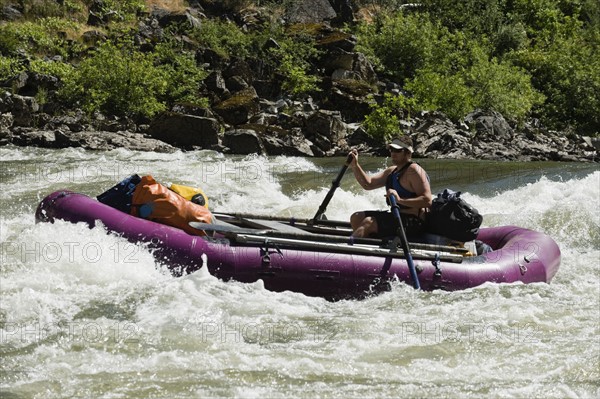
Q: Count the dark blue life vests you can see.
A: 1